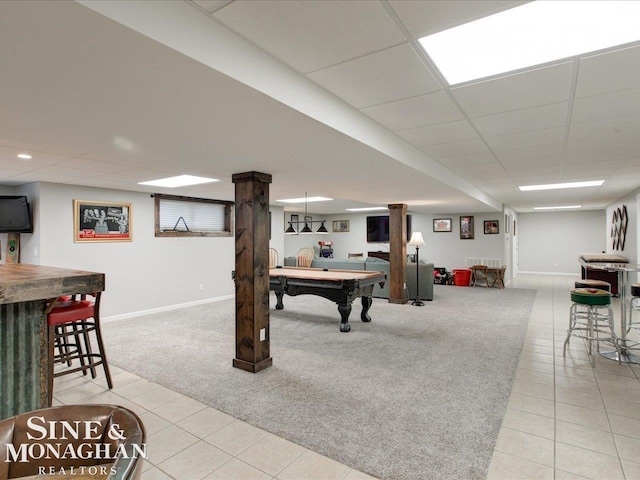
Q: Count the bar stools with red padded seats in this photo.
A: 2